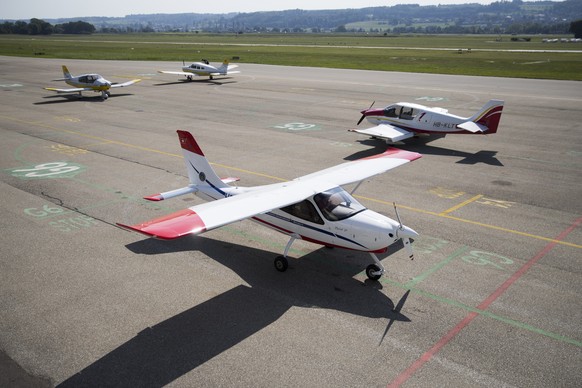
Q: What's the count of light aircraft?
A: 4